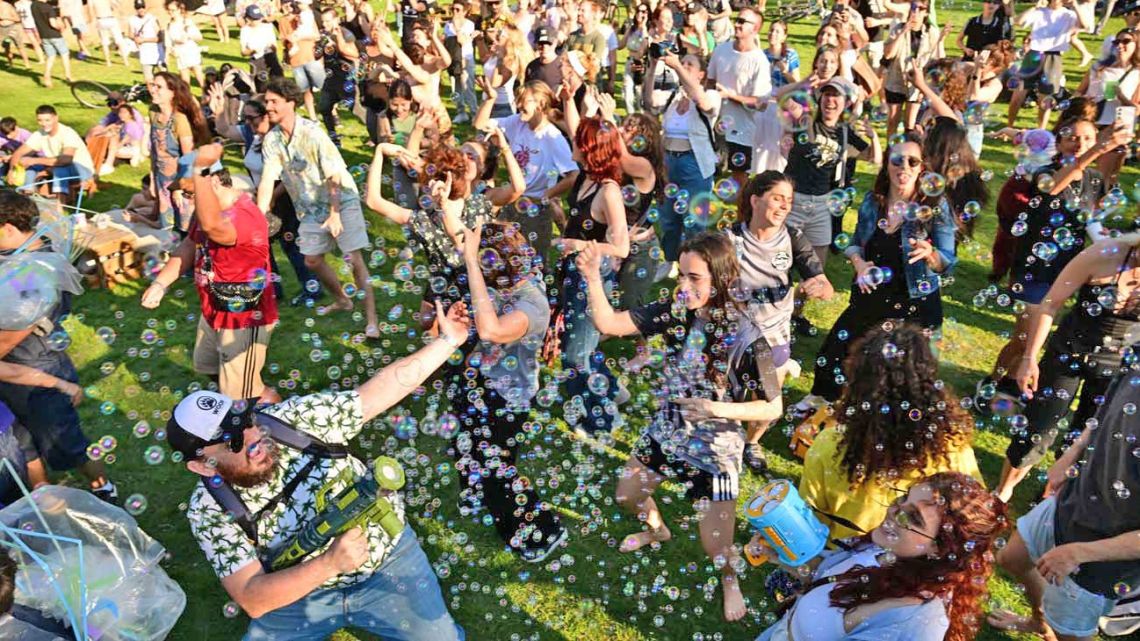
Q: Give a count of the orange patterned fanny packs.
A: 0